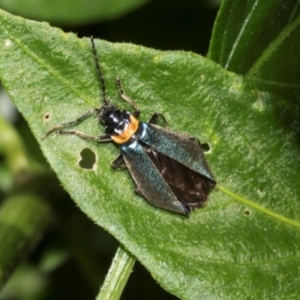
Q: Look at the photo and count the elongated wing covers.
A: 2